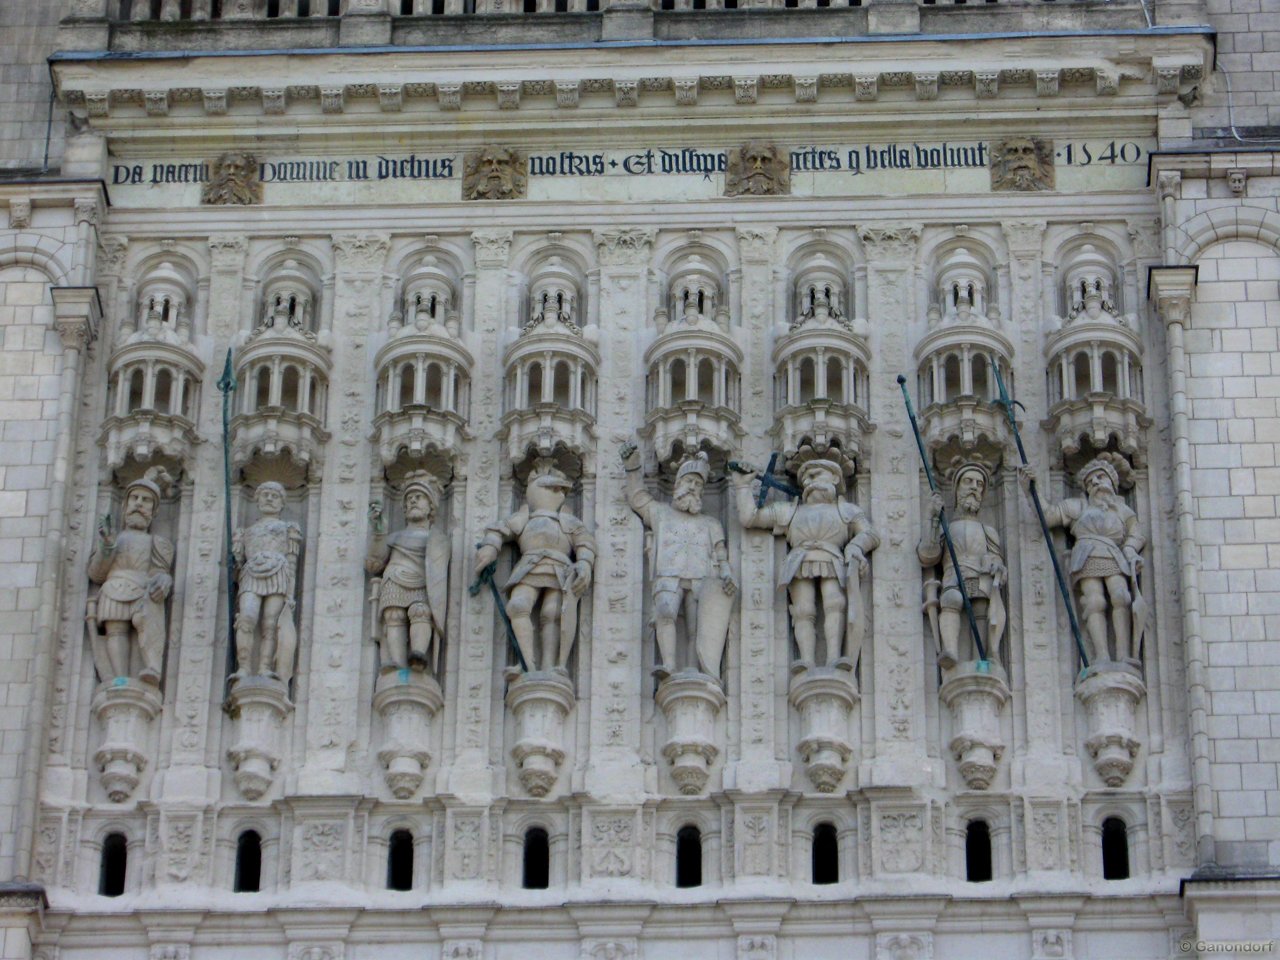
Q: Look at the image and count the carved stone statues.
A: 8